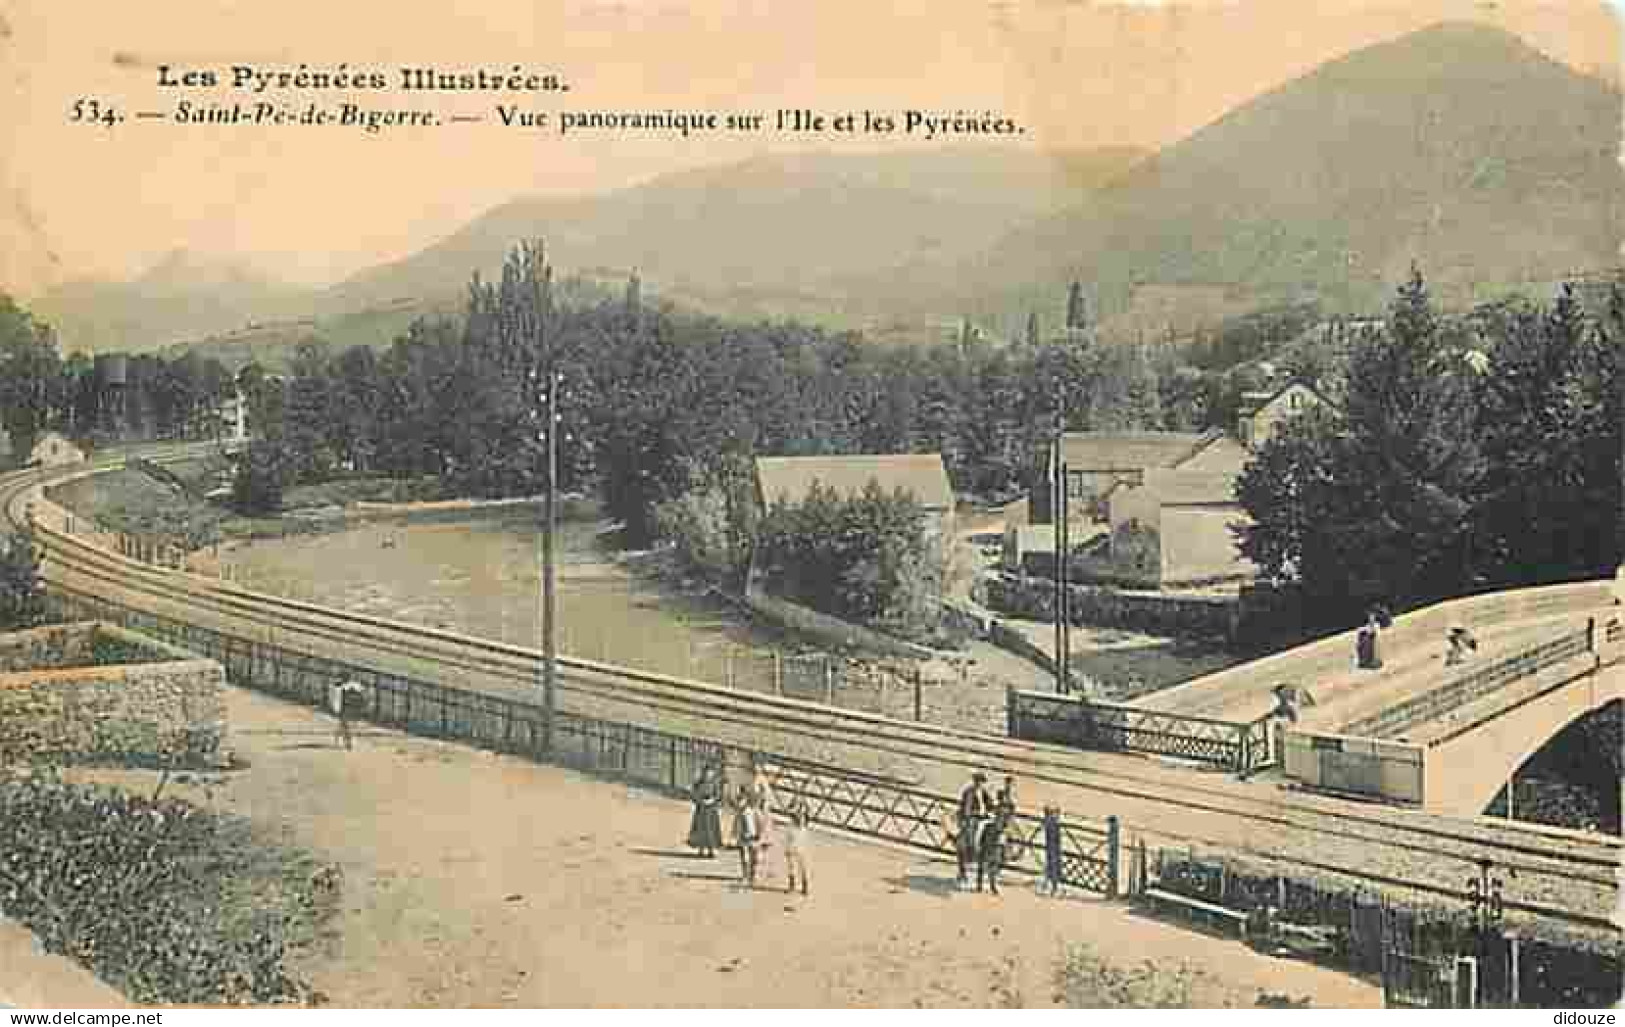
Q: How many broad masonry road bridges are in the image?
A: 1